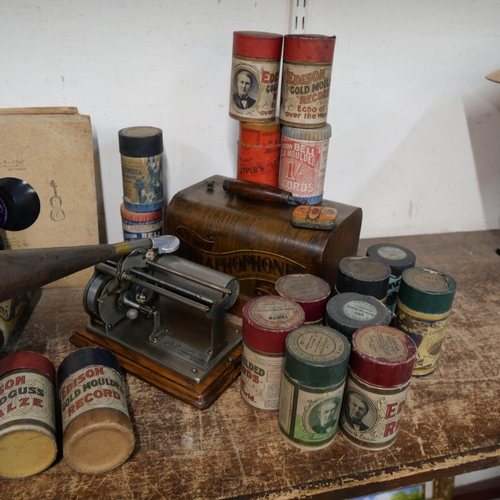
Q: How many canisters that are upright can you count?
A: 14